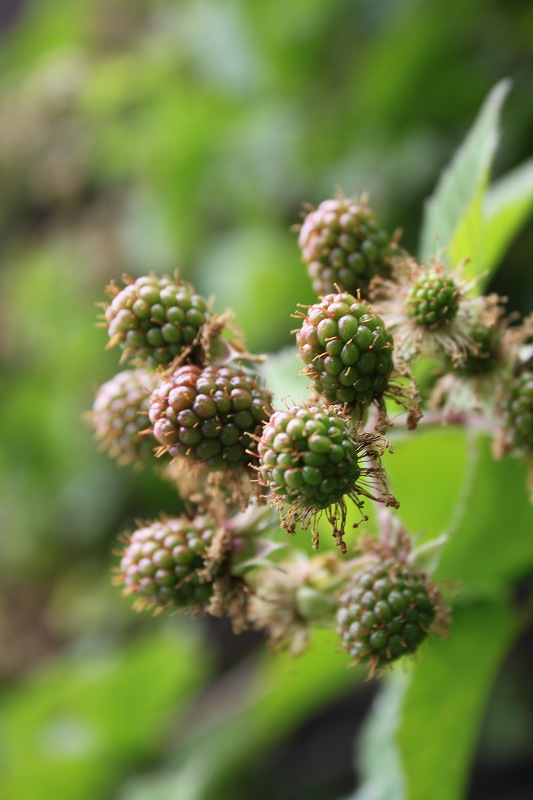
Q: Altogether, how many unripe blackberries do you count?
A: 11